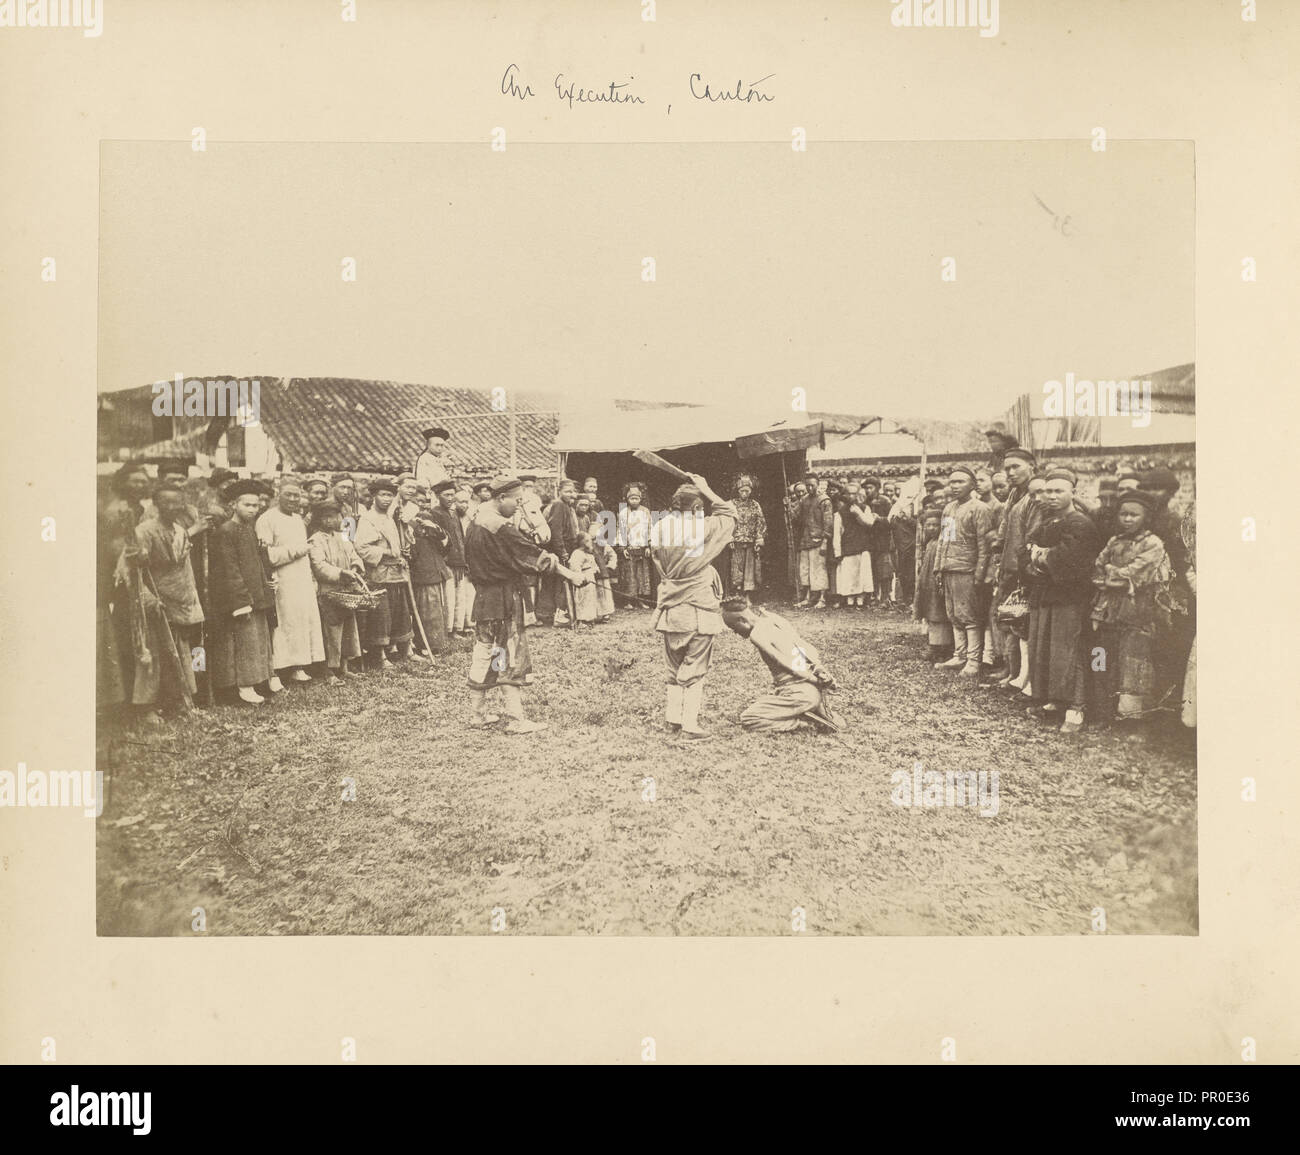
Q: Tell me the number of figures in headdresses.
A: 2